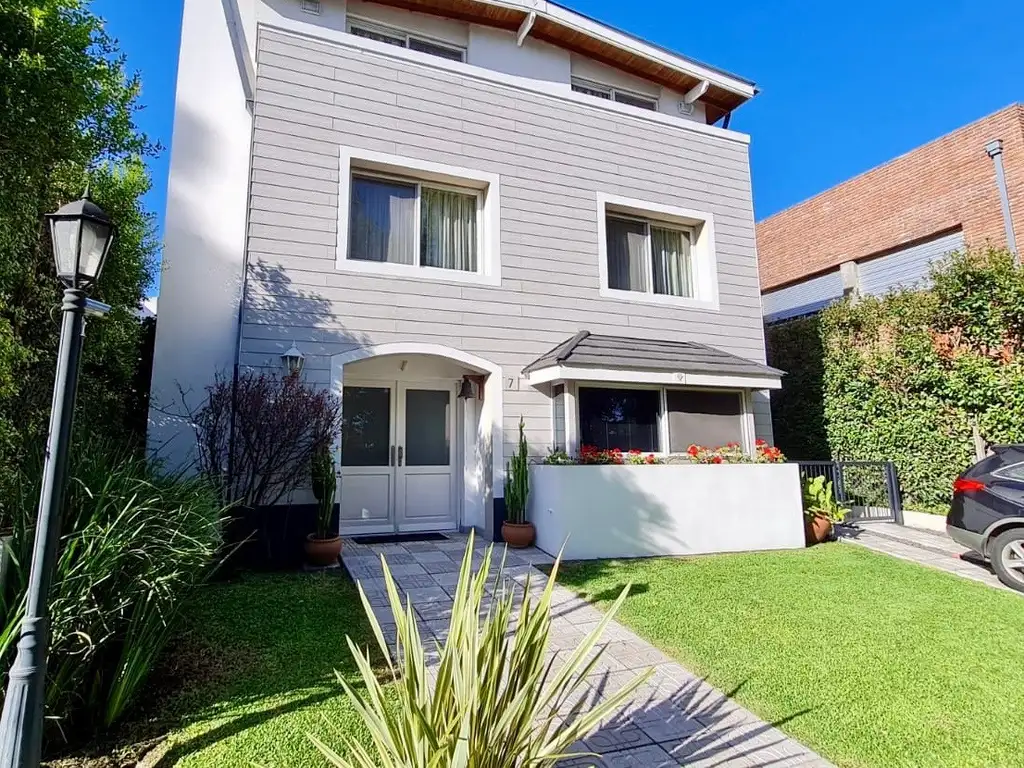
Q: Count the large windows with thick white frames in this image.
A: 2